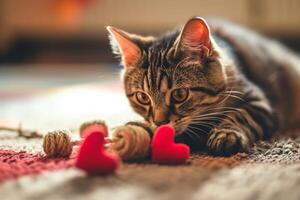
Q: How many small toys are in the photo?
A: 5